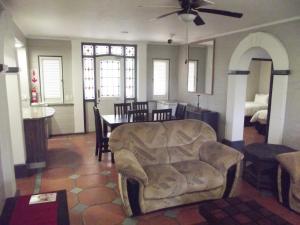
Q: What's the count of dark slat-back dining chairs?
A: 6